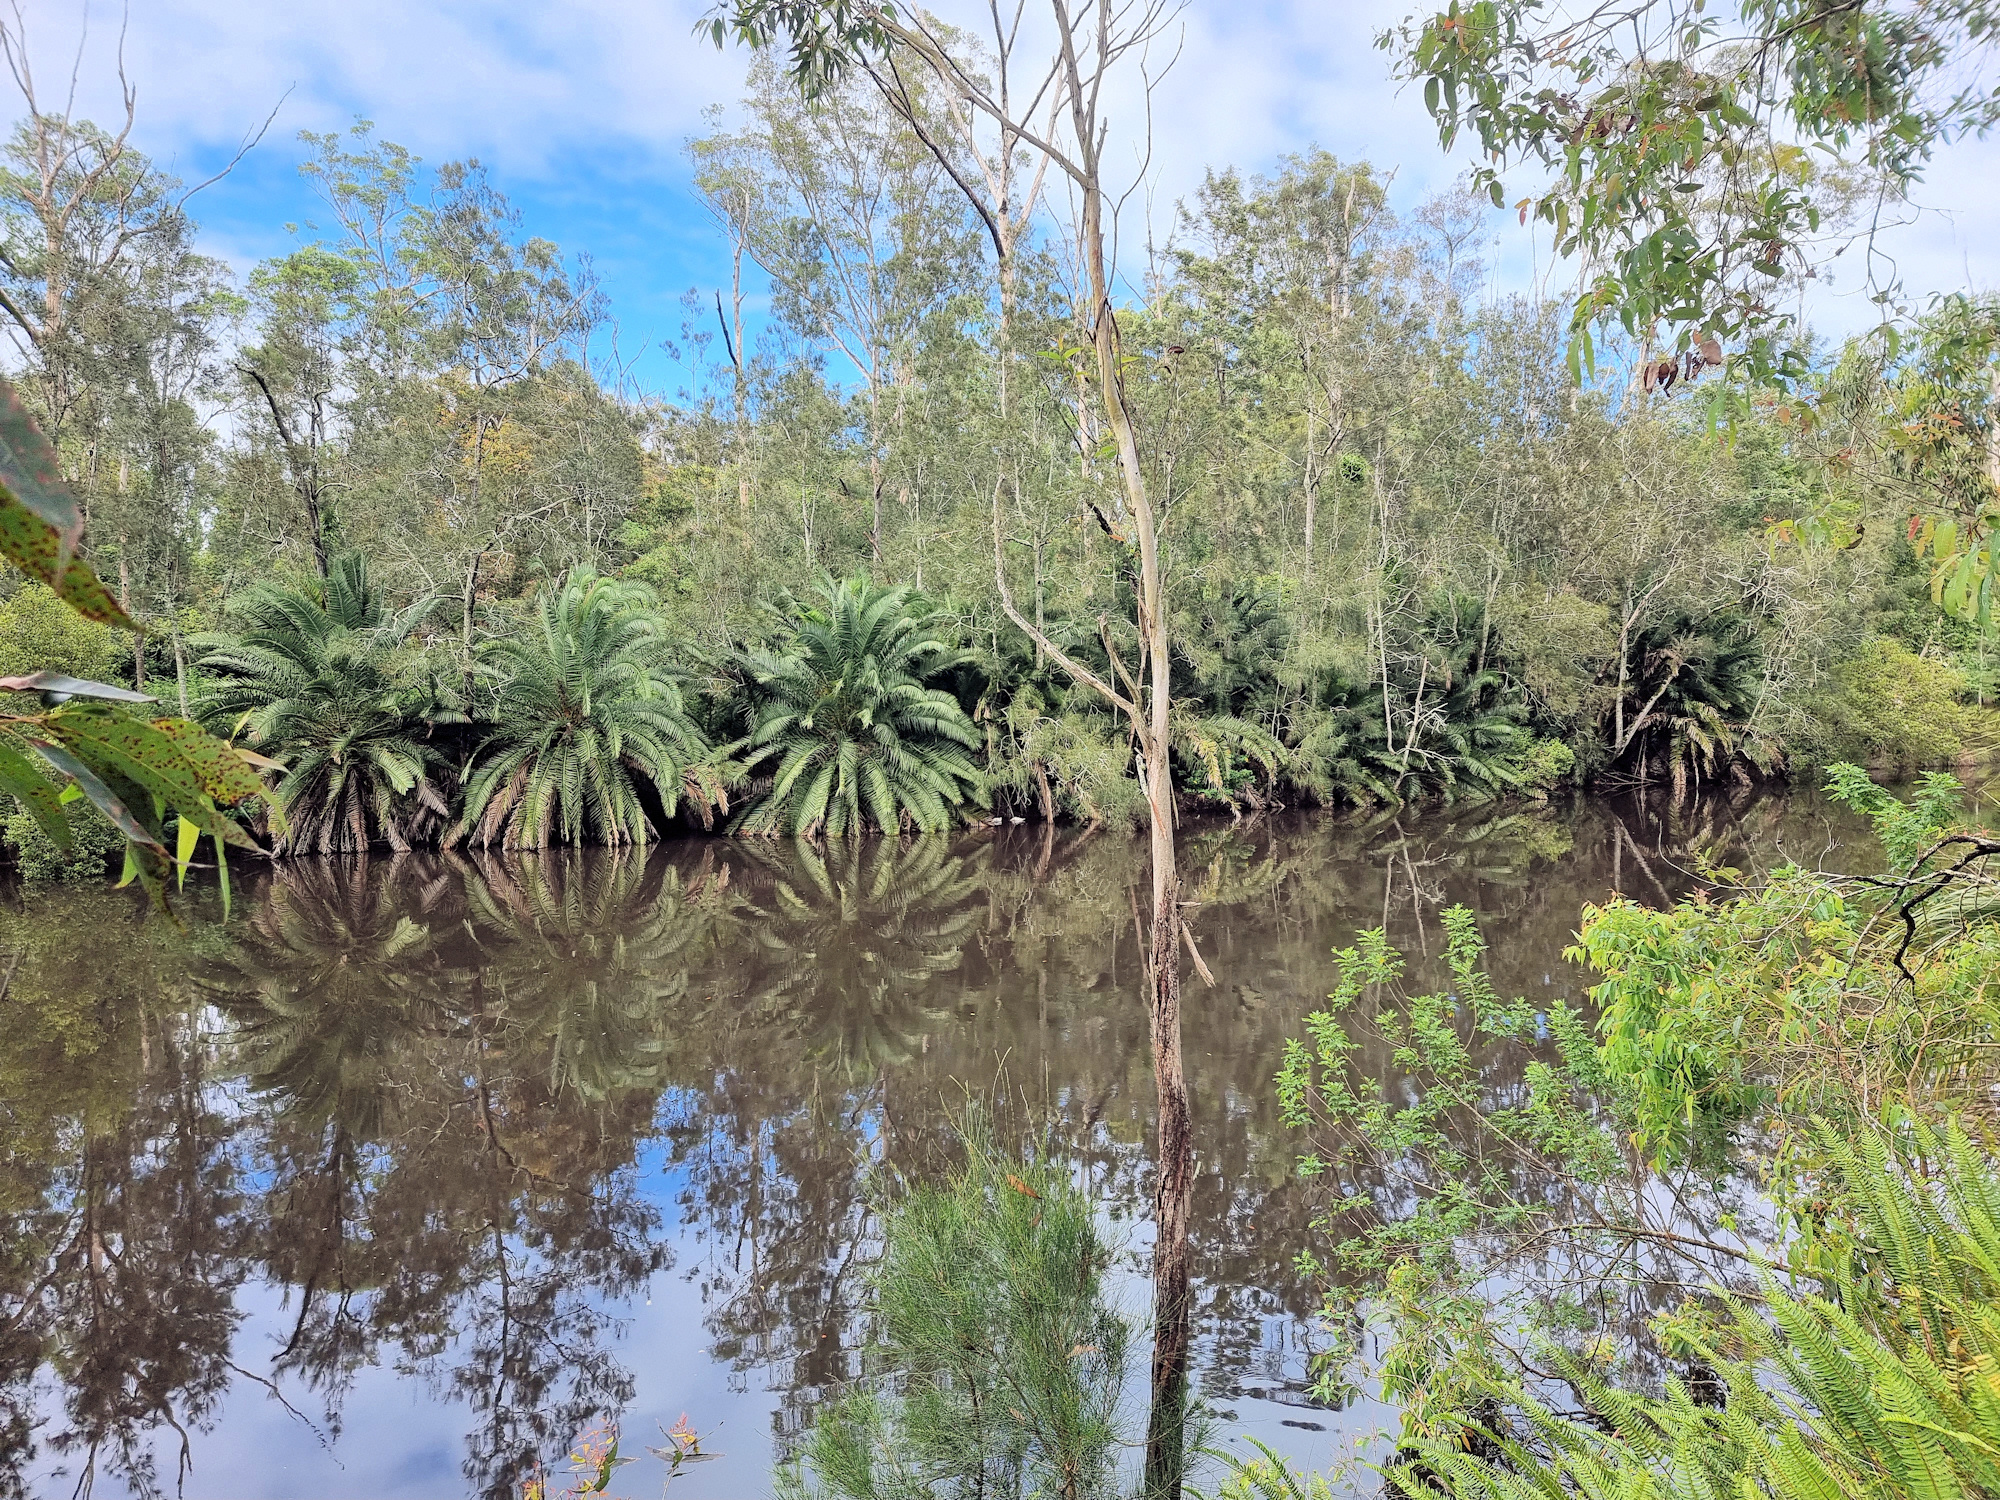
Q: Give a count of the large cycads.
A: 3